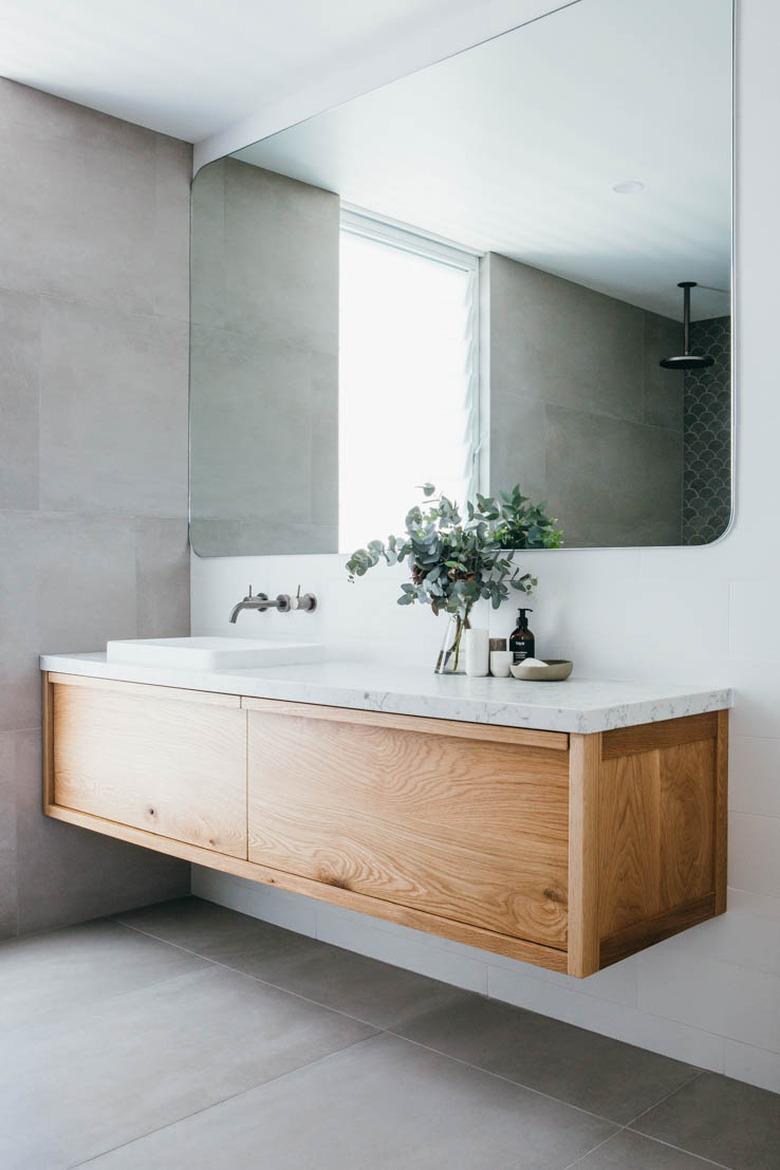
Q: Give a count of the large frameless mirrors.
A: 1